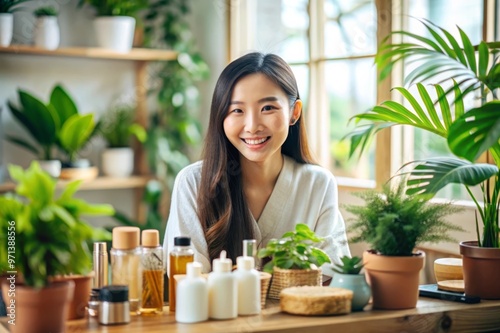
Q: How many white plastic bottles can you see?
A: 3